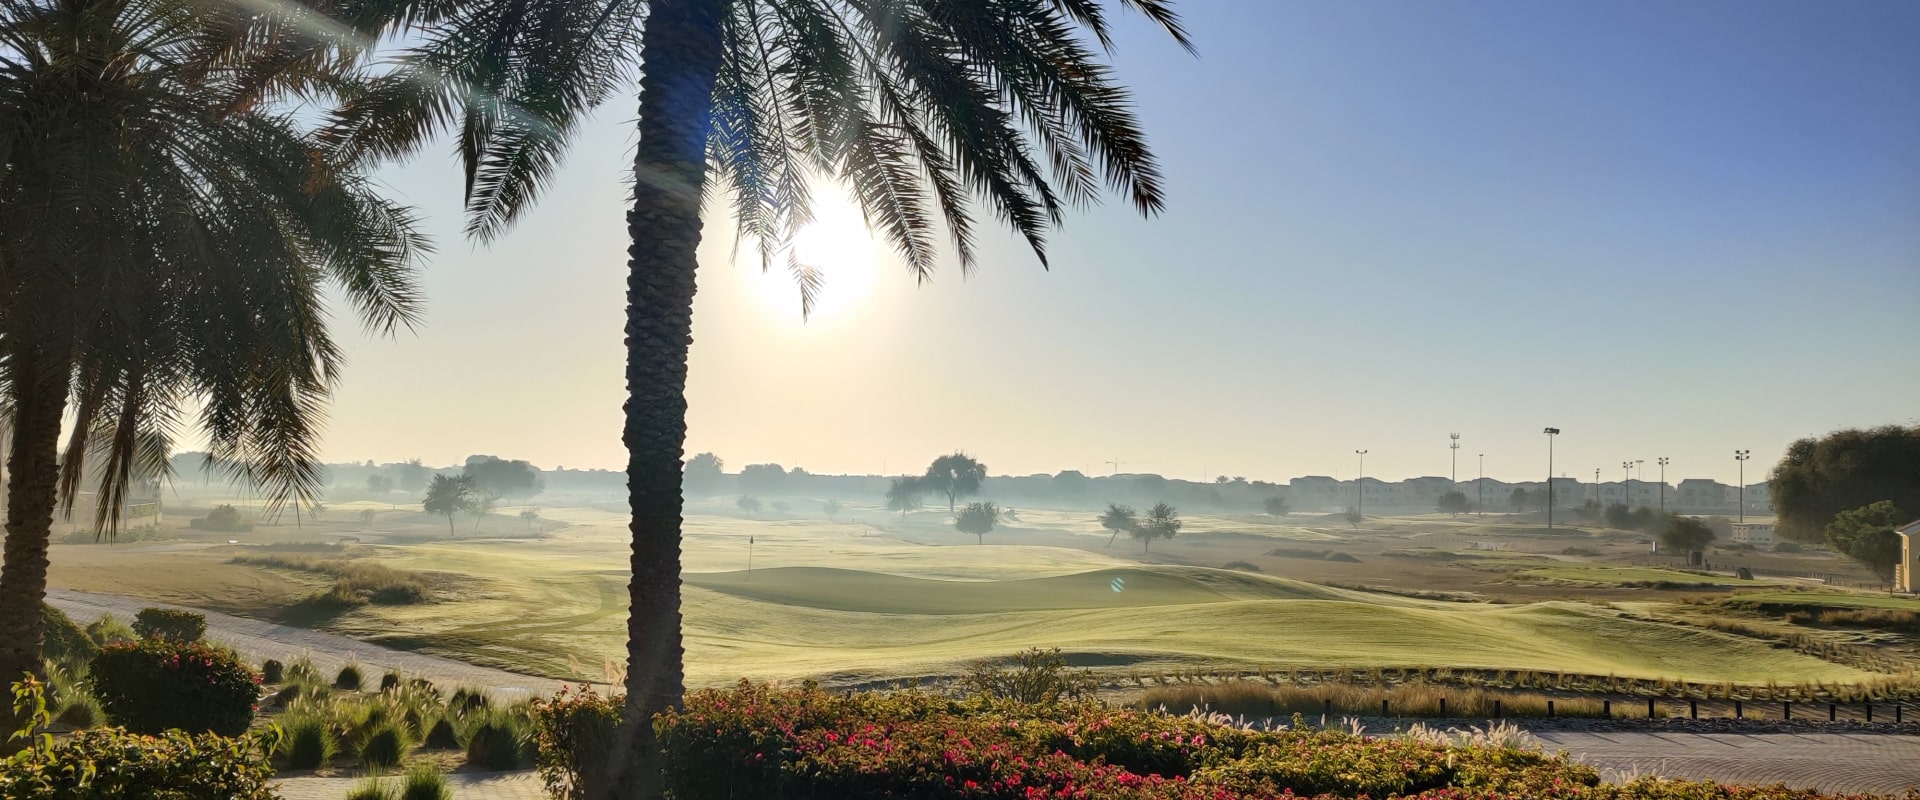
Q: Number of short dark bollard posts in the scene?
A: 13